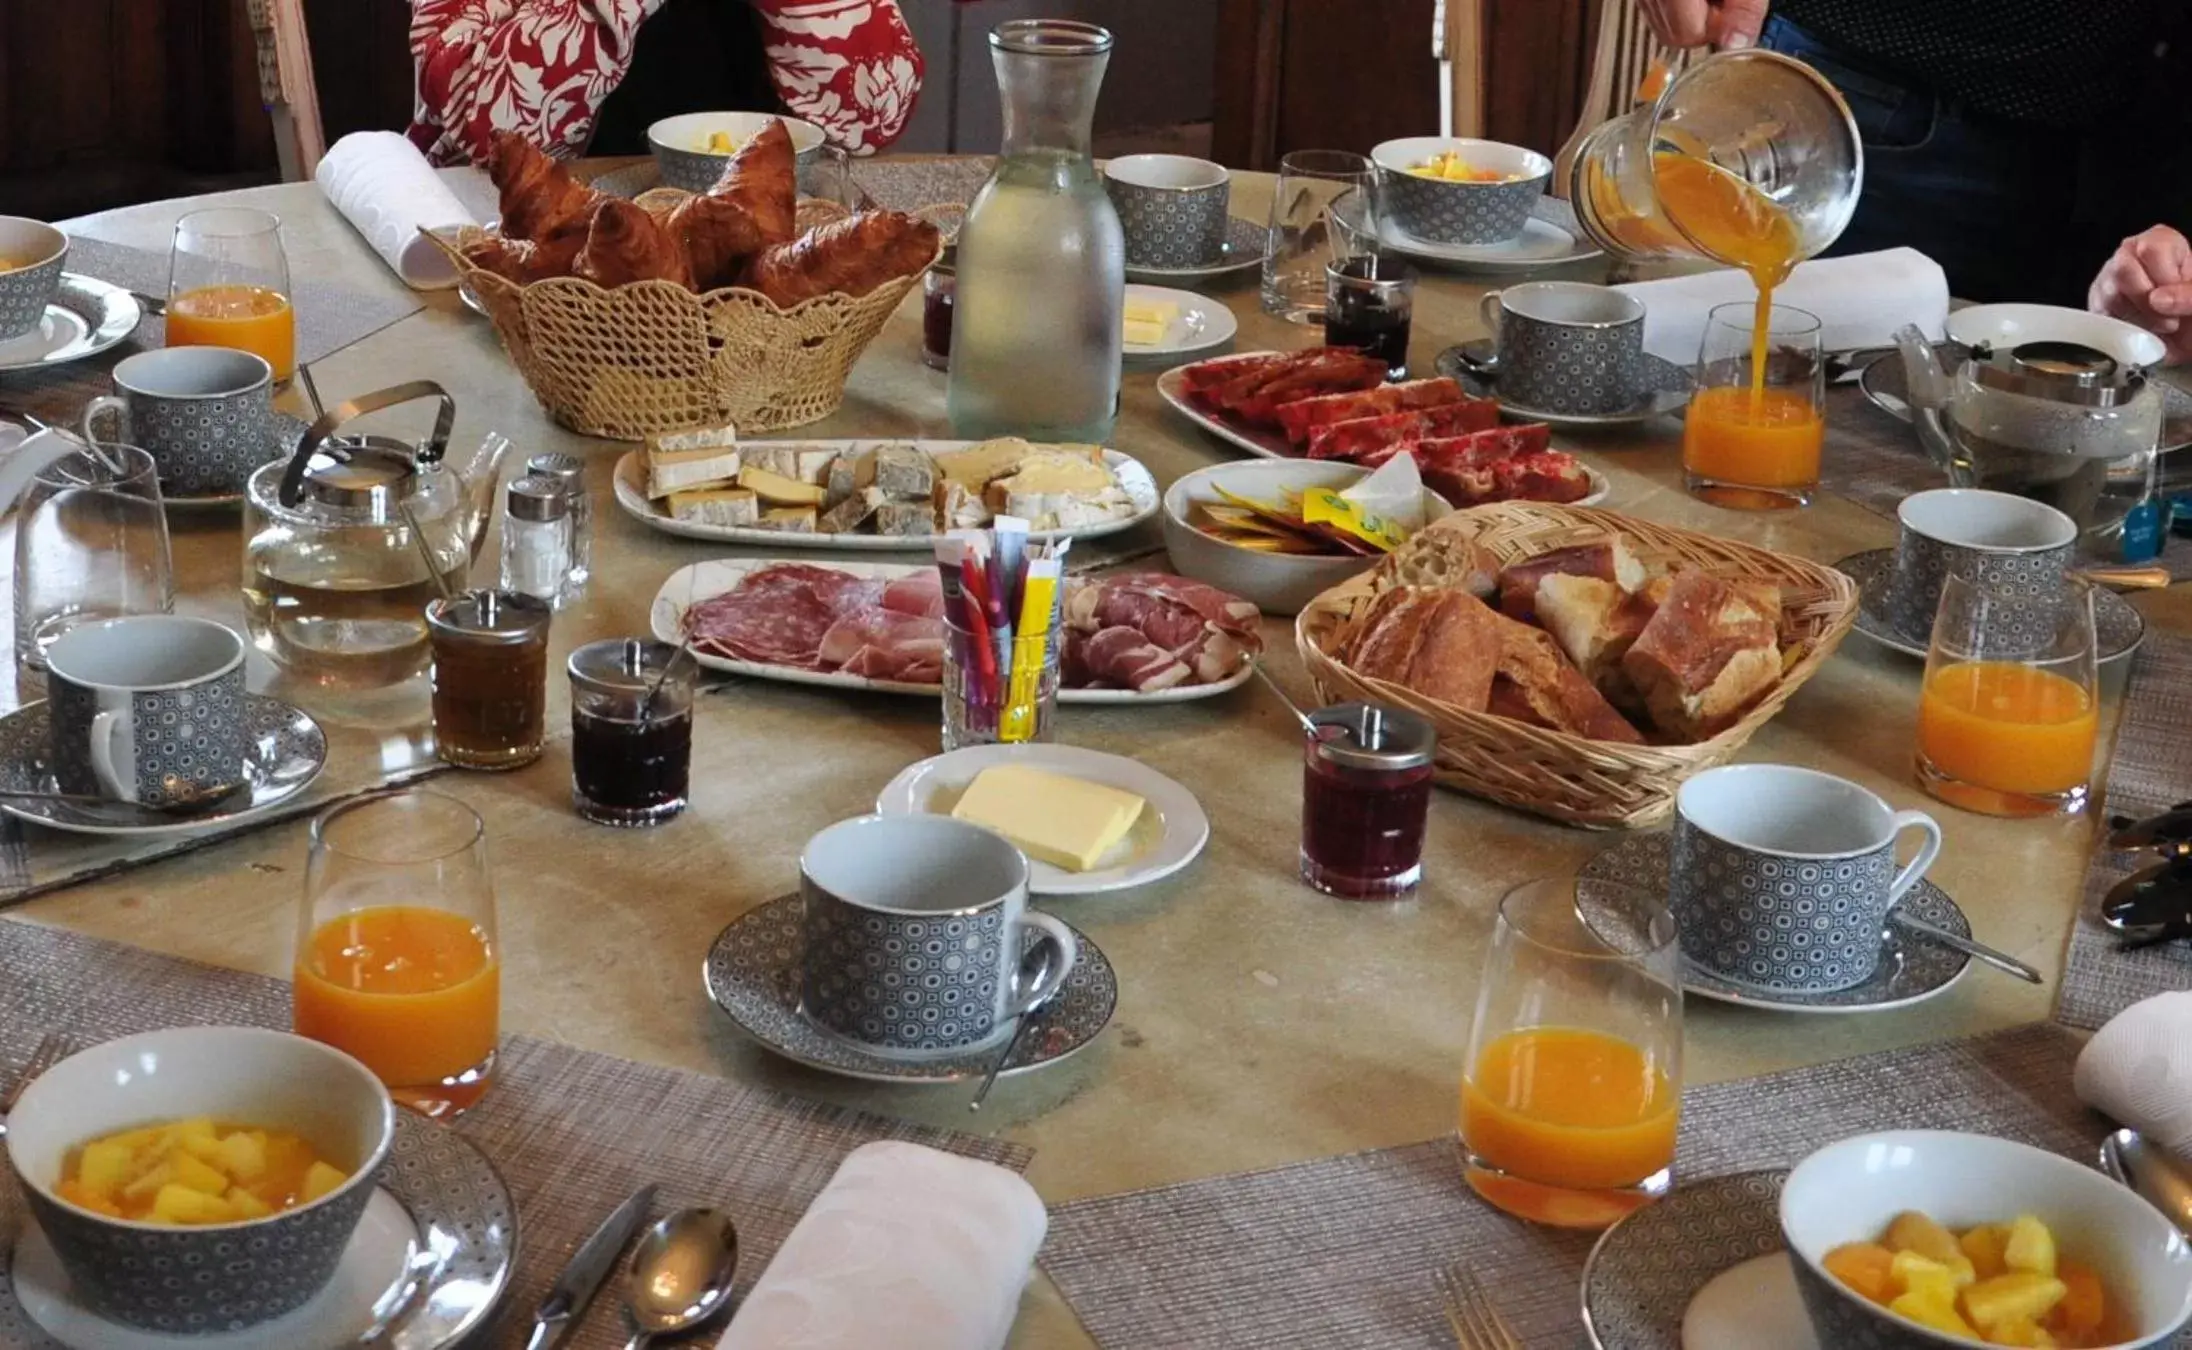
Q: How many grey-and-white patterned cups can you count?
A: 7